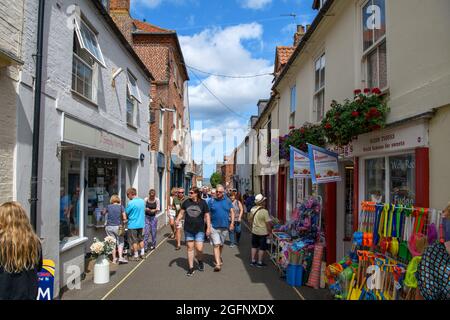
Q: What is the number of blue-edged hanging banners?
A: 2